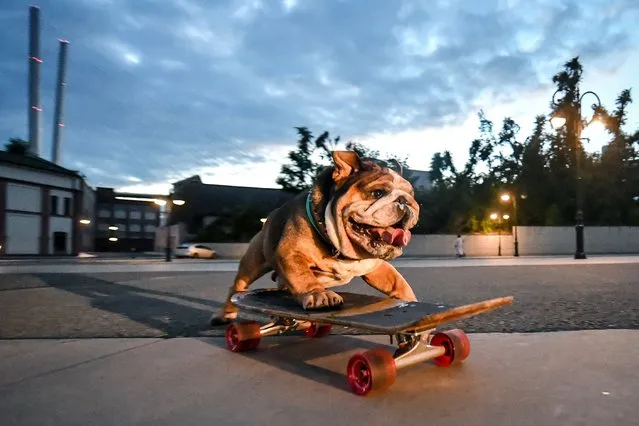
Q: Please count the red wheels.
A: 4